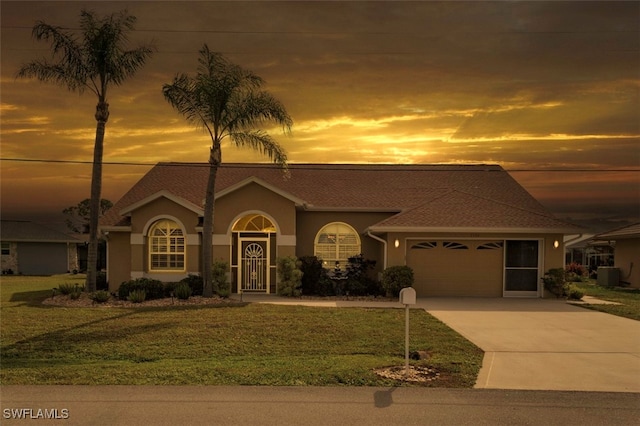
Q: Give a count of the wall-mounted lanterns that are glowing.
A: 2